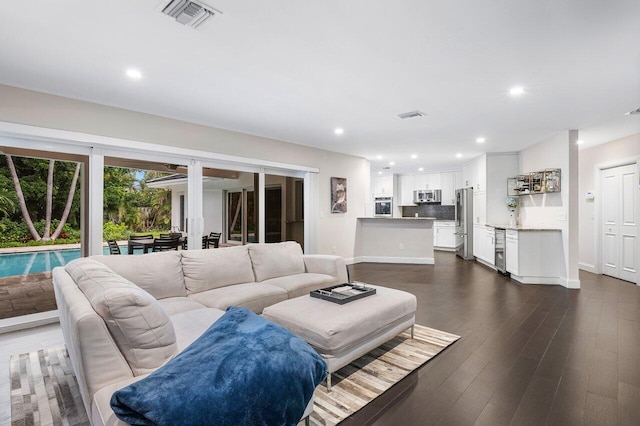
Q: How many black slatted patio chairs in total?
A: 6